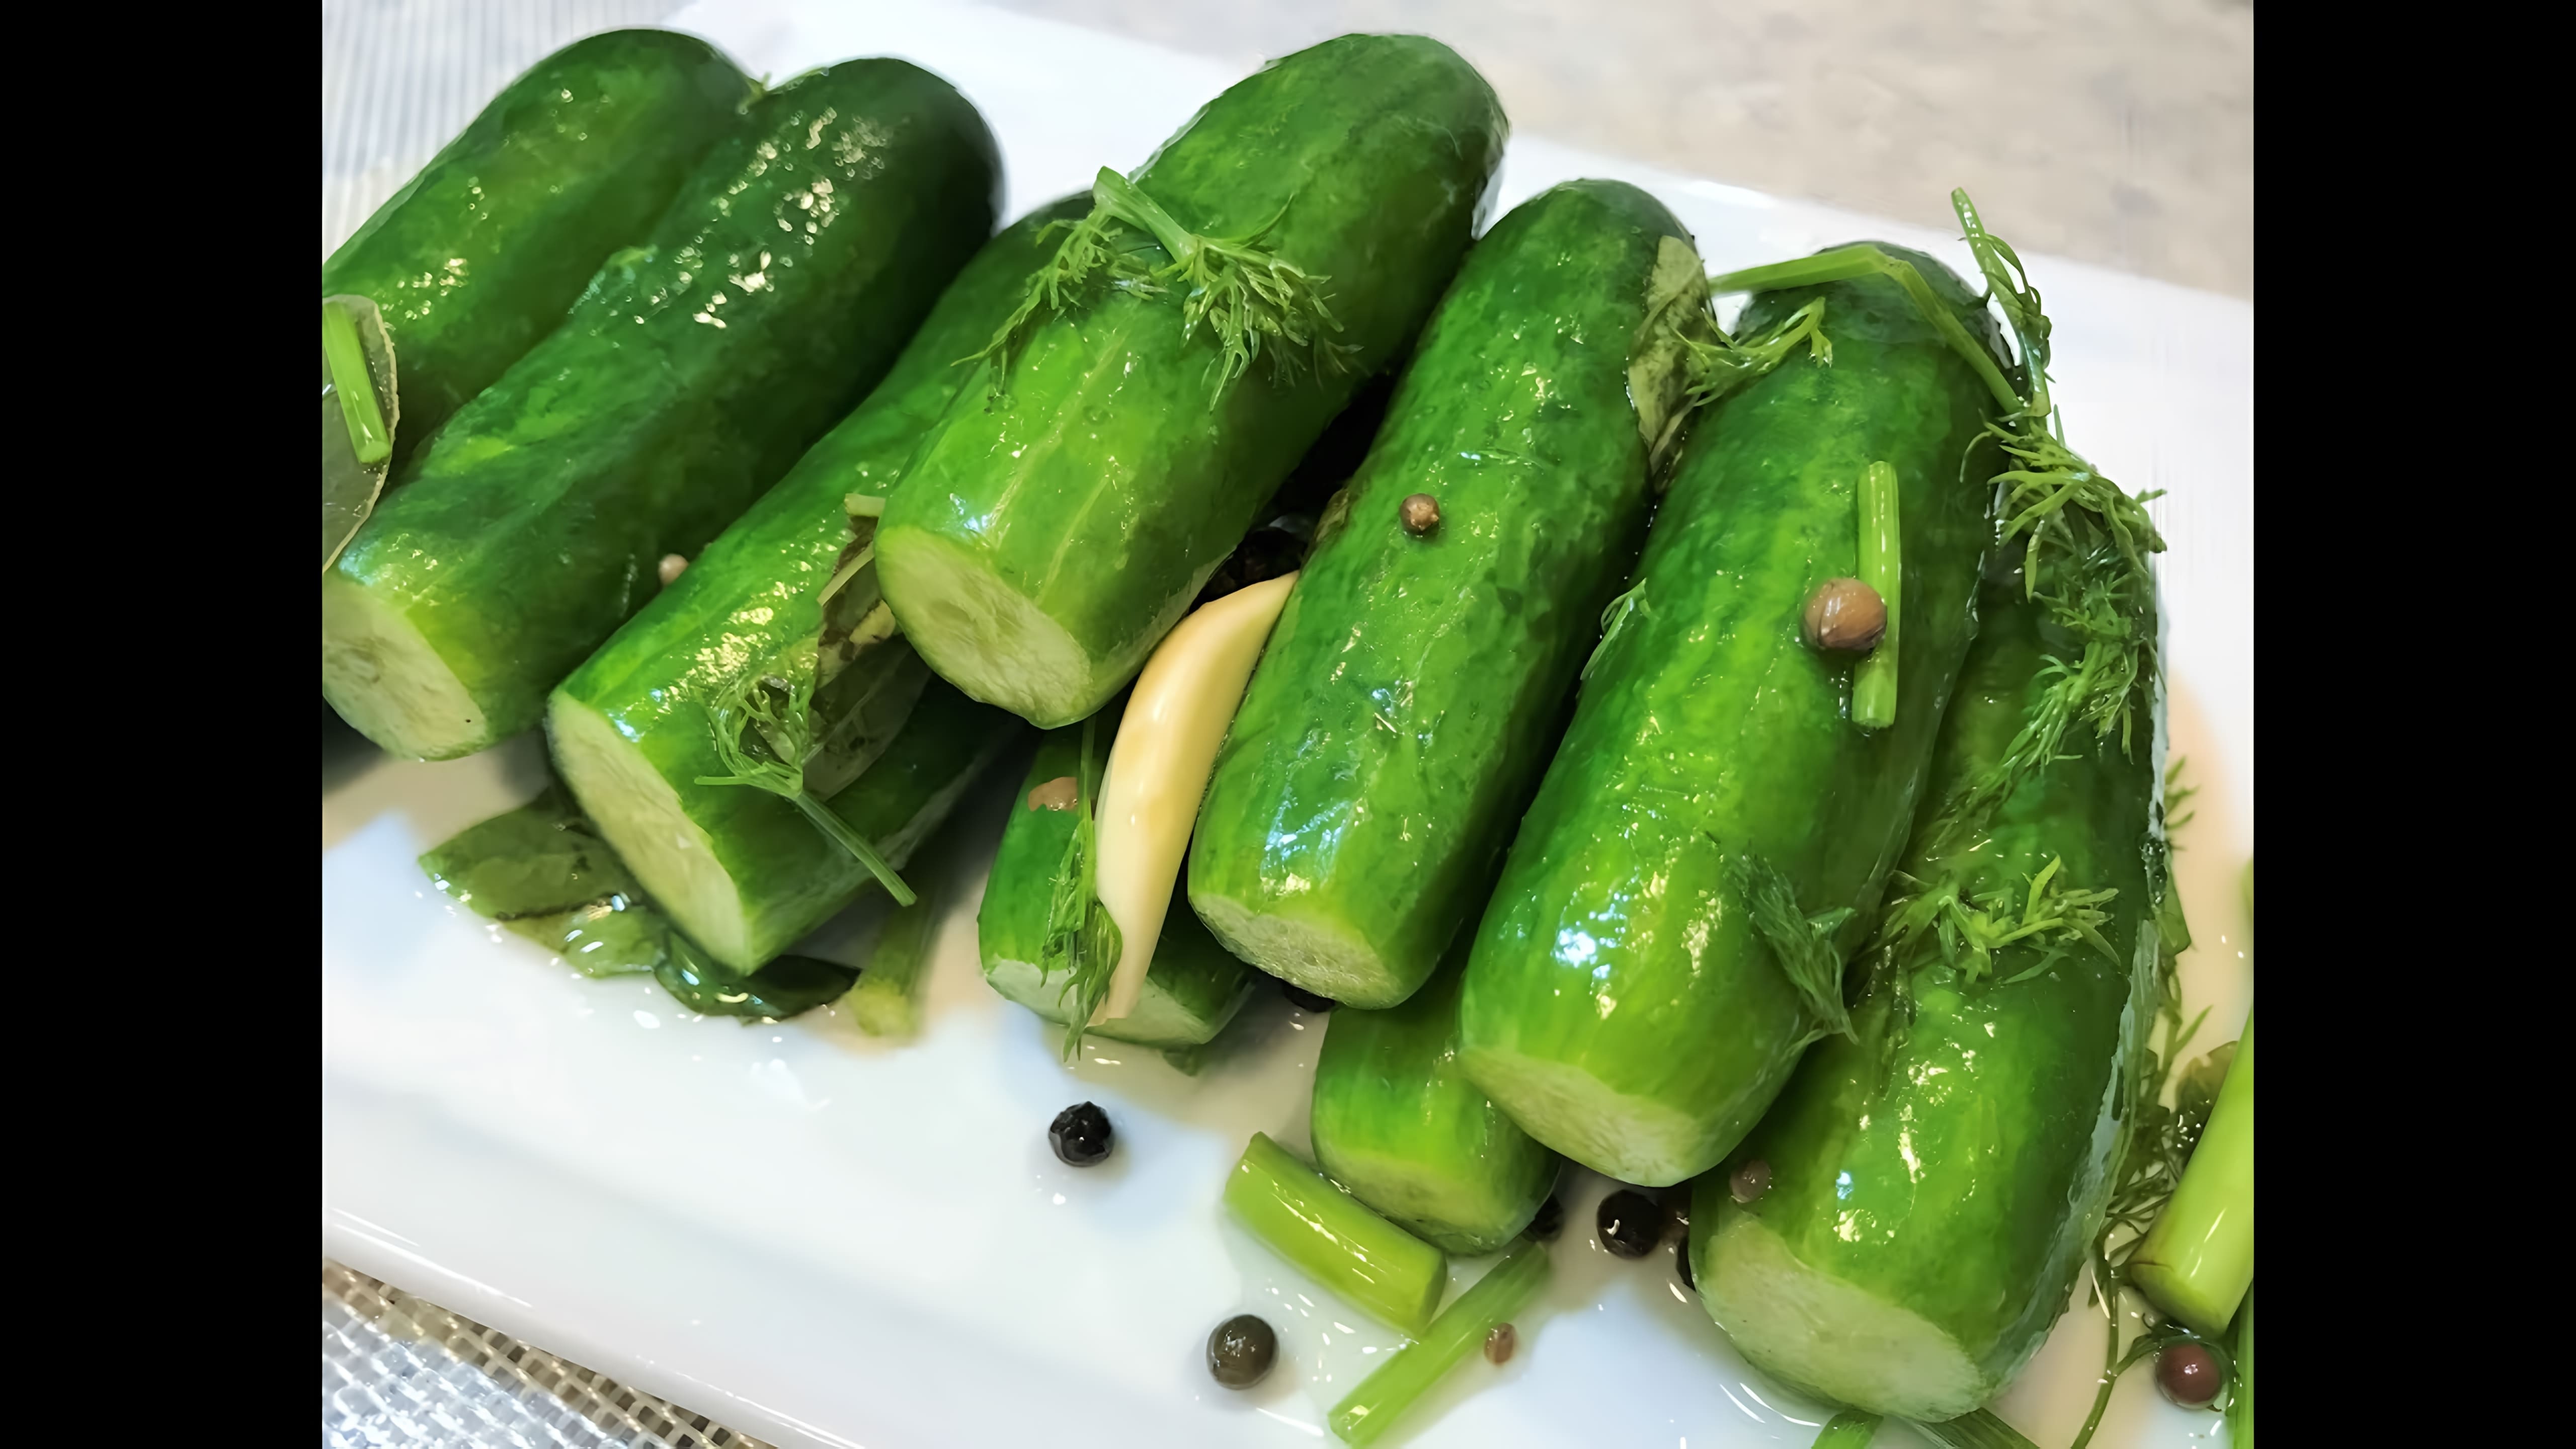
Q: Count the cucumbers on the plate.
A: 9